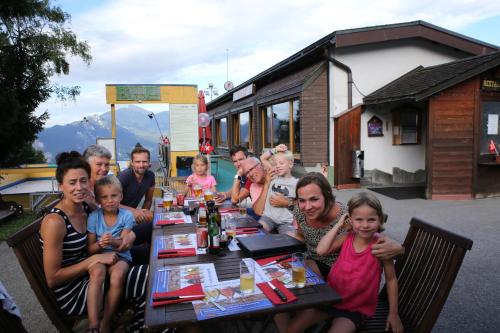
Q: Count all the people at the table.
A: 10